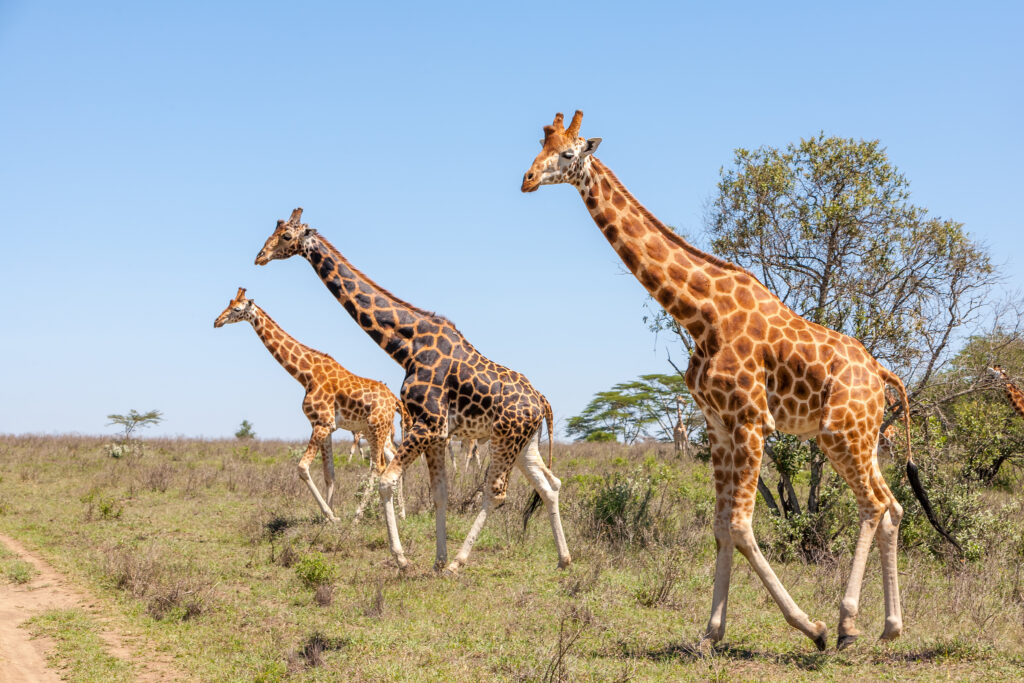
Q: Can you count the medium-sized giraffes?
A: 1